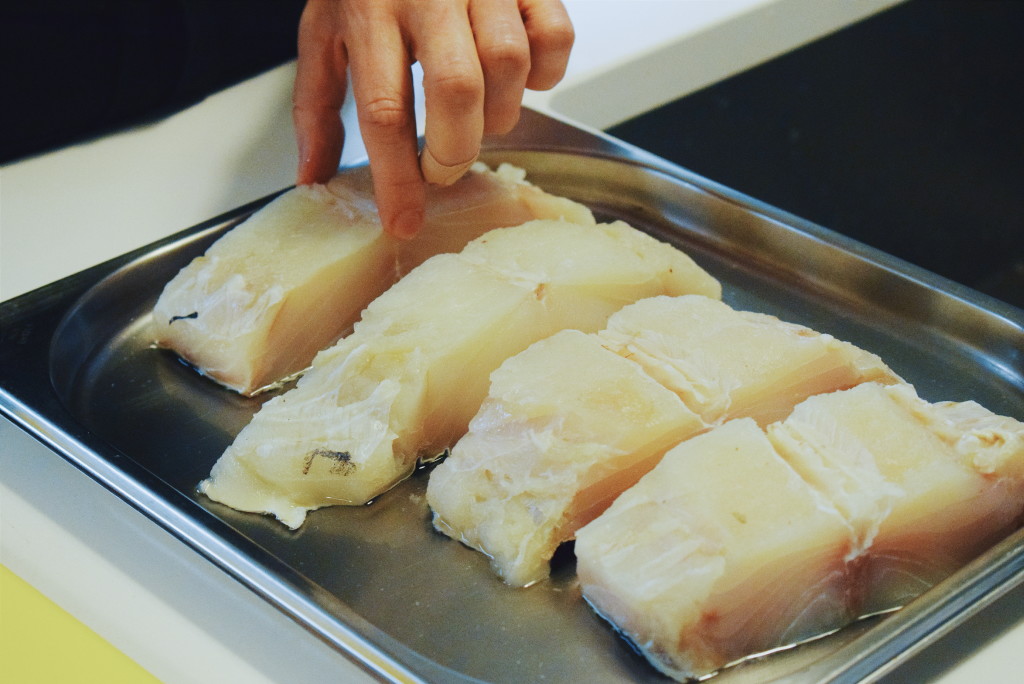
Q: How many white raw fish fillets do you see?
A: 4